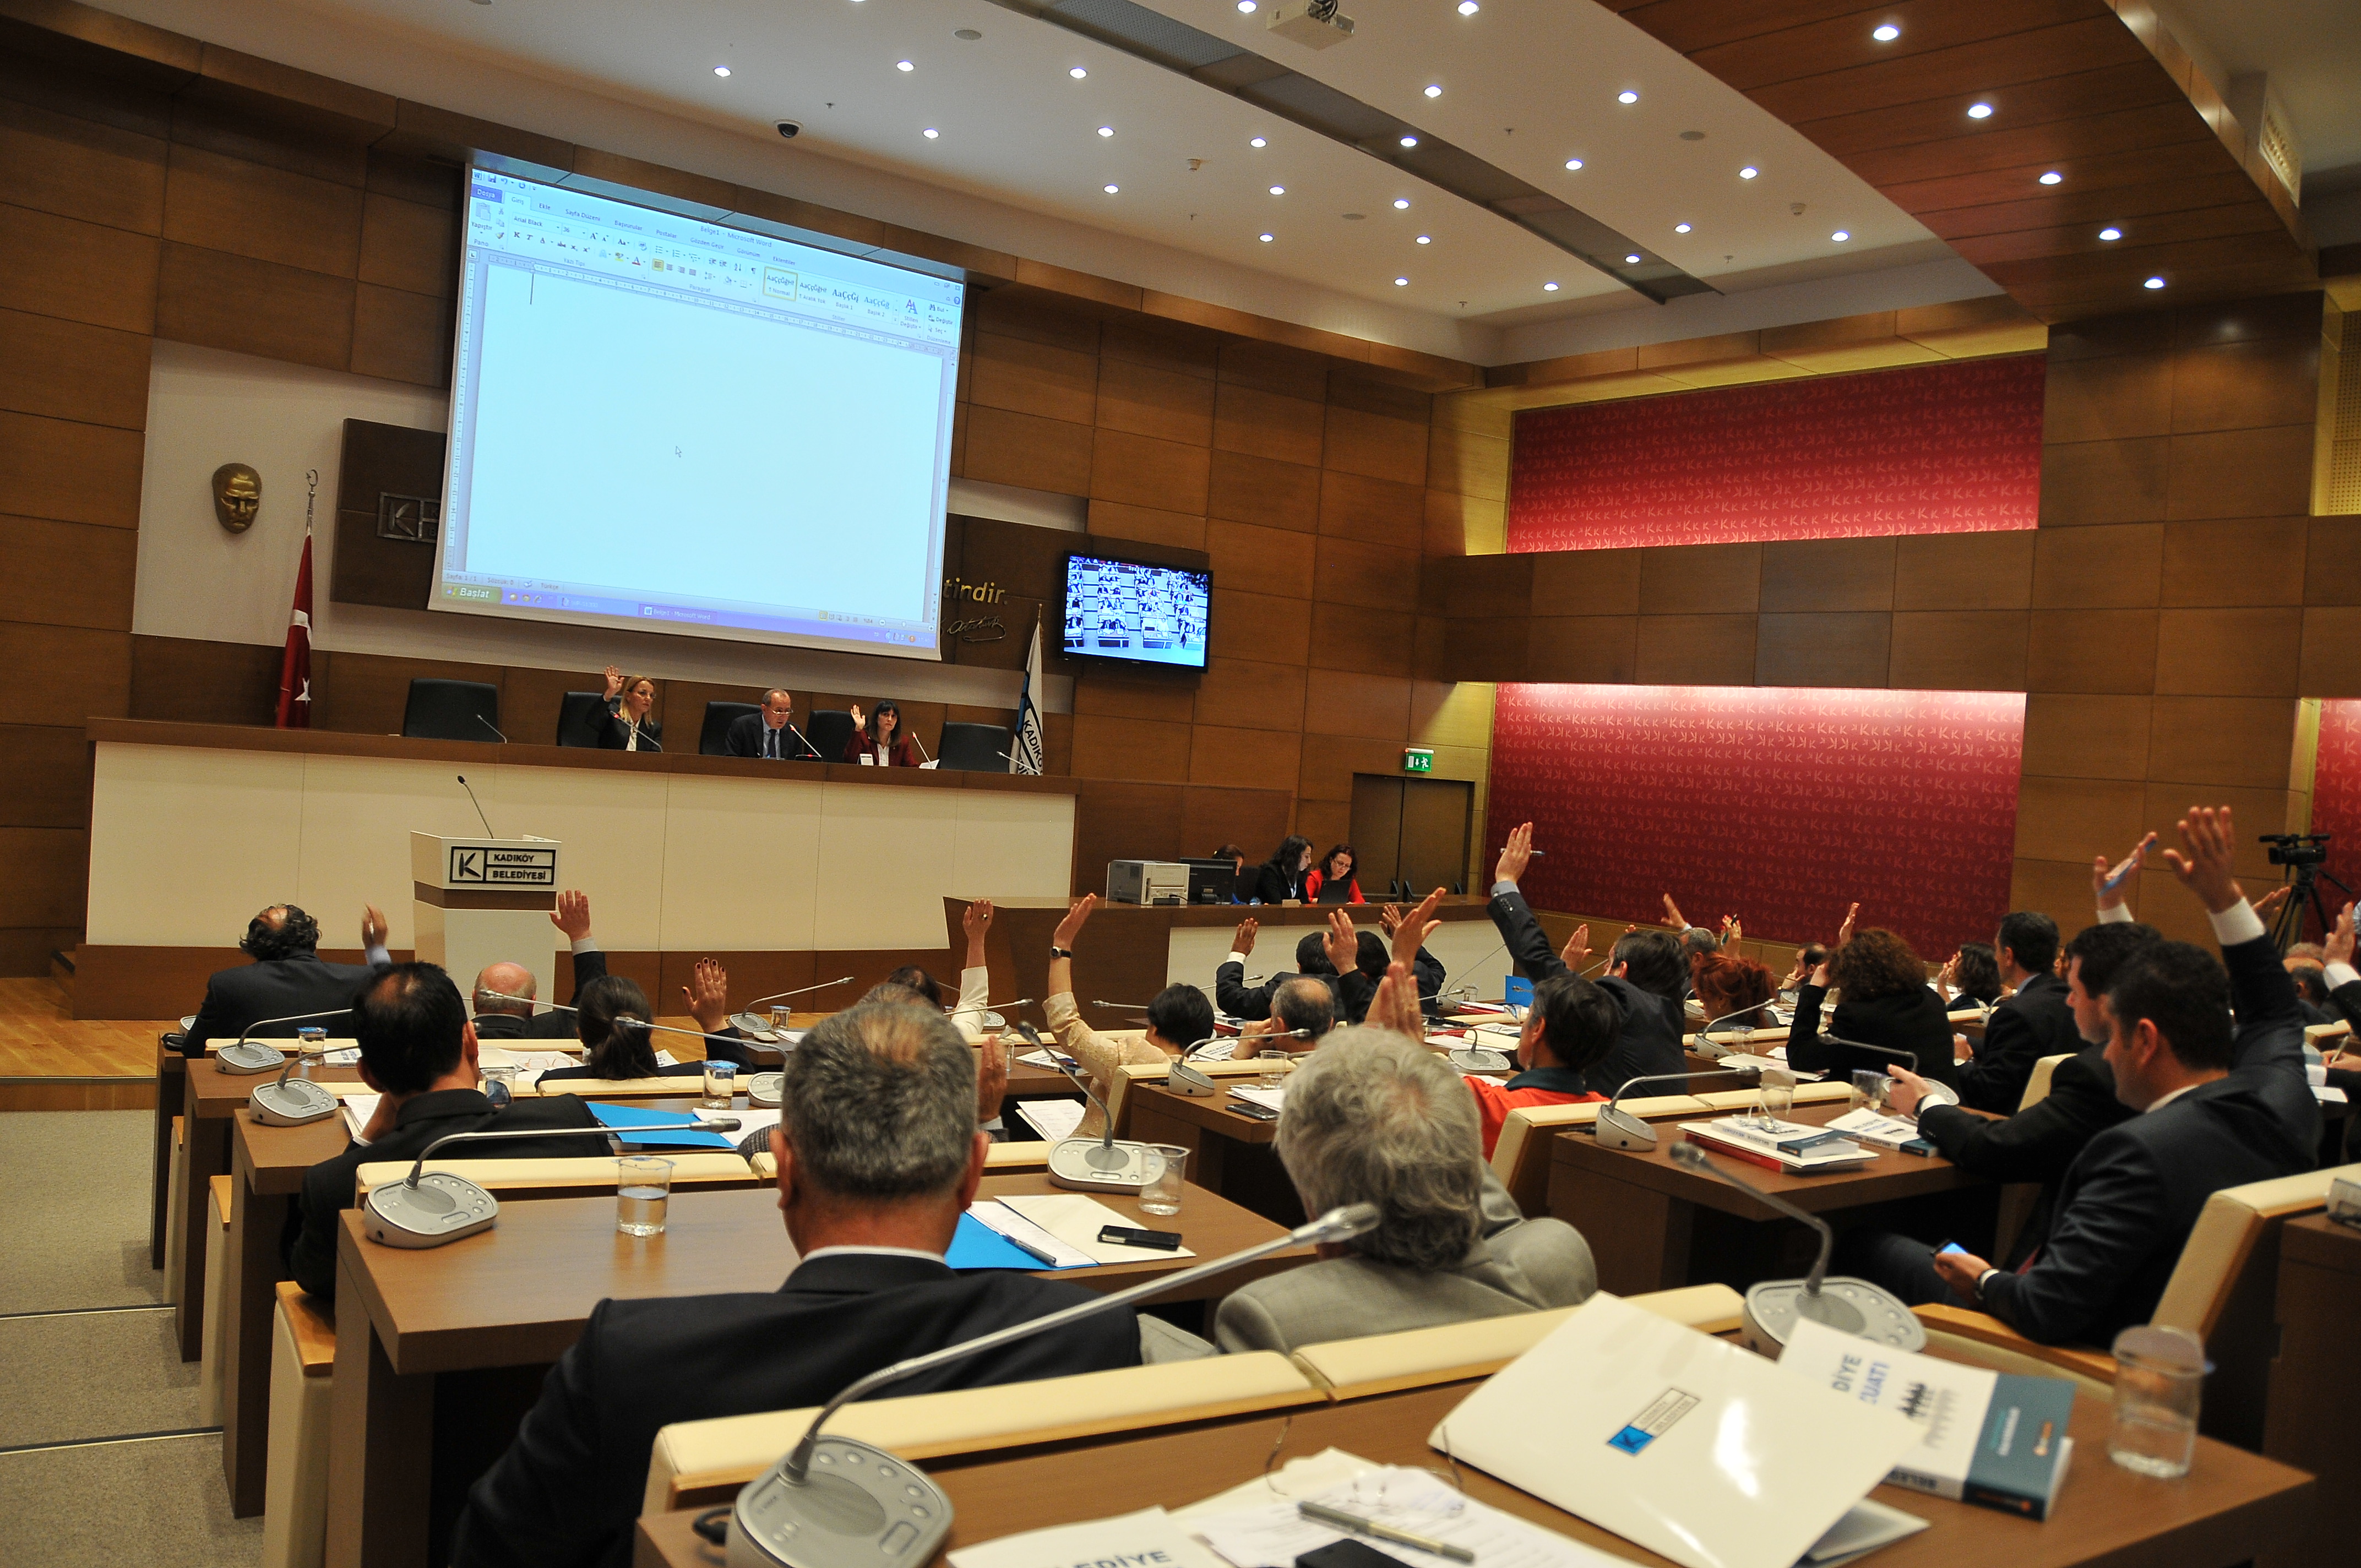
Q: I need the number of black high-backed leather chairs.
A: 5